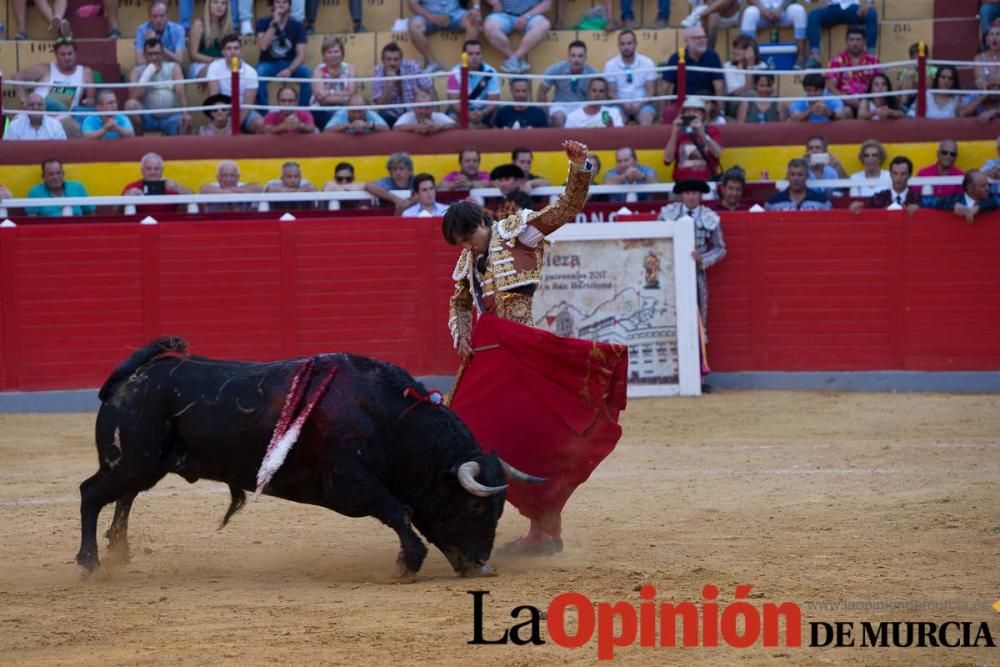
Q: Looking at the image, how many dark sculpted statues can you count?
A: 0